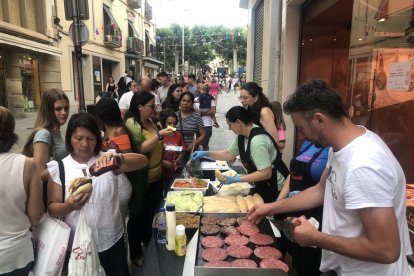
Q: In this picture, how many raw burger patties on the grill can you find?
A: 10